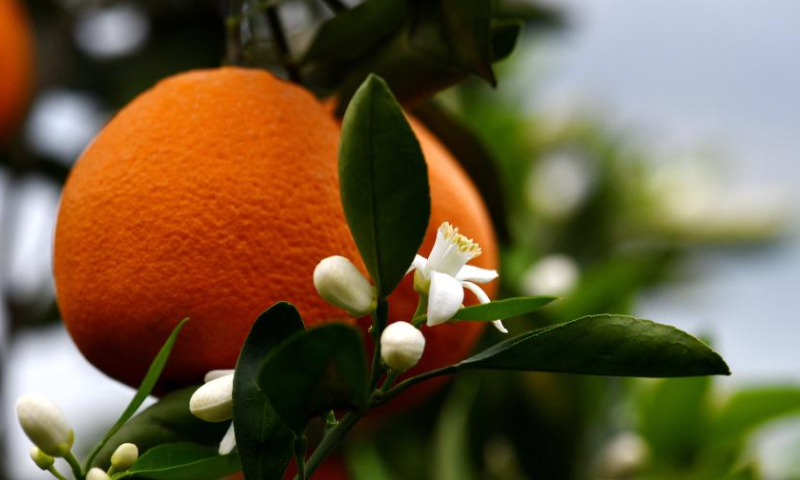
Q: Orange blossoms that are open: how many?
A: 1